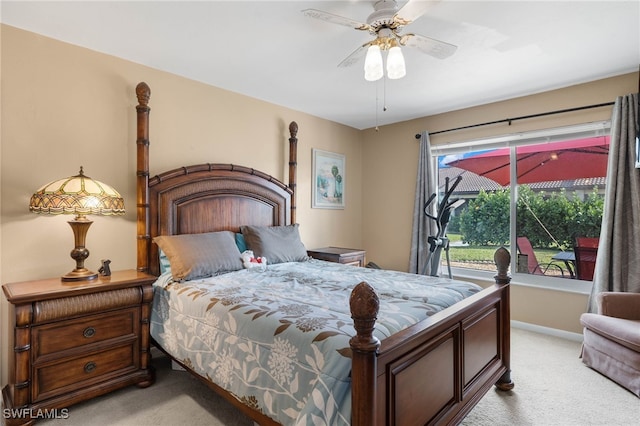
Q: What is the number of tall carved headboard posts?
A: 2